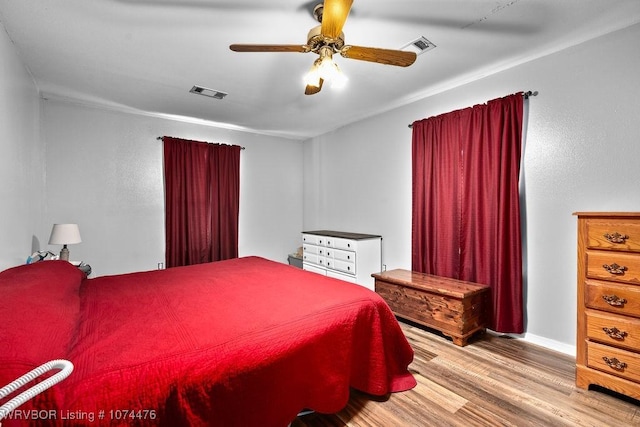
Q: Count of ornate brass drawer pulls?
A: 5